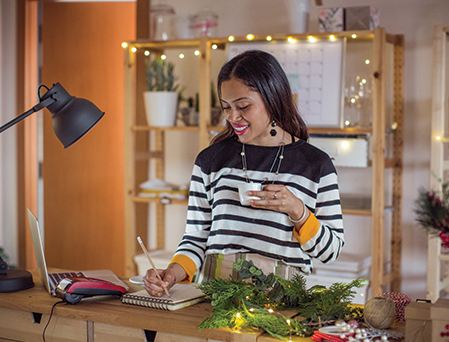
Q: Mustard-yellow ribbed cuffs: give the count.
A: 2